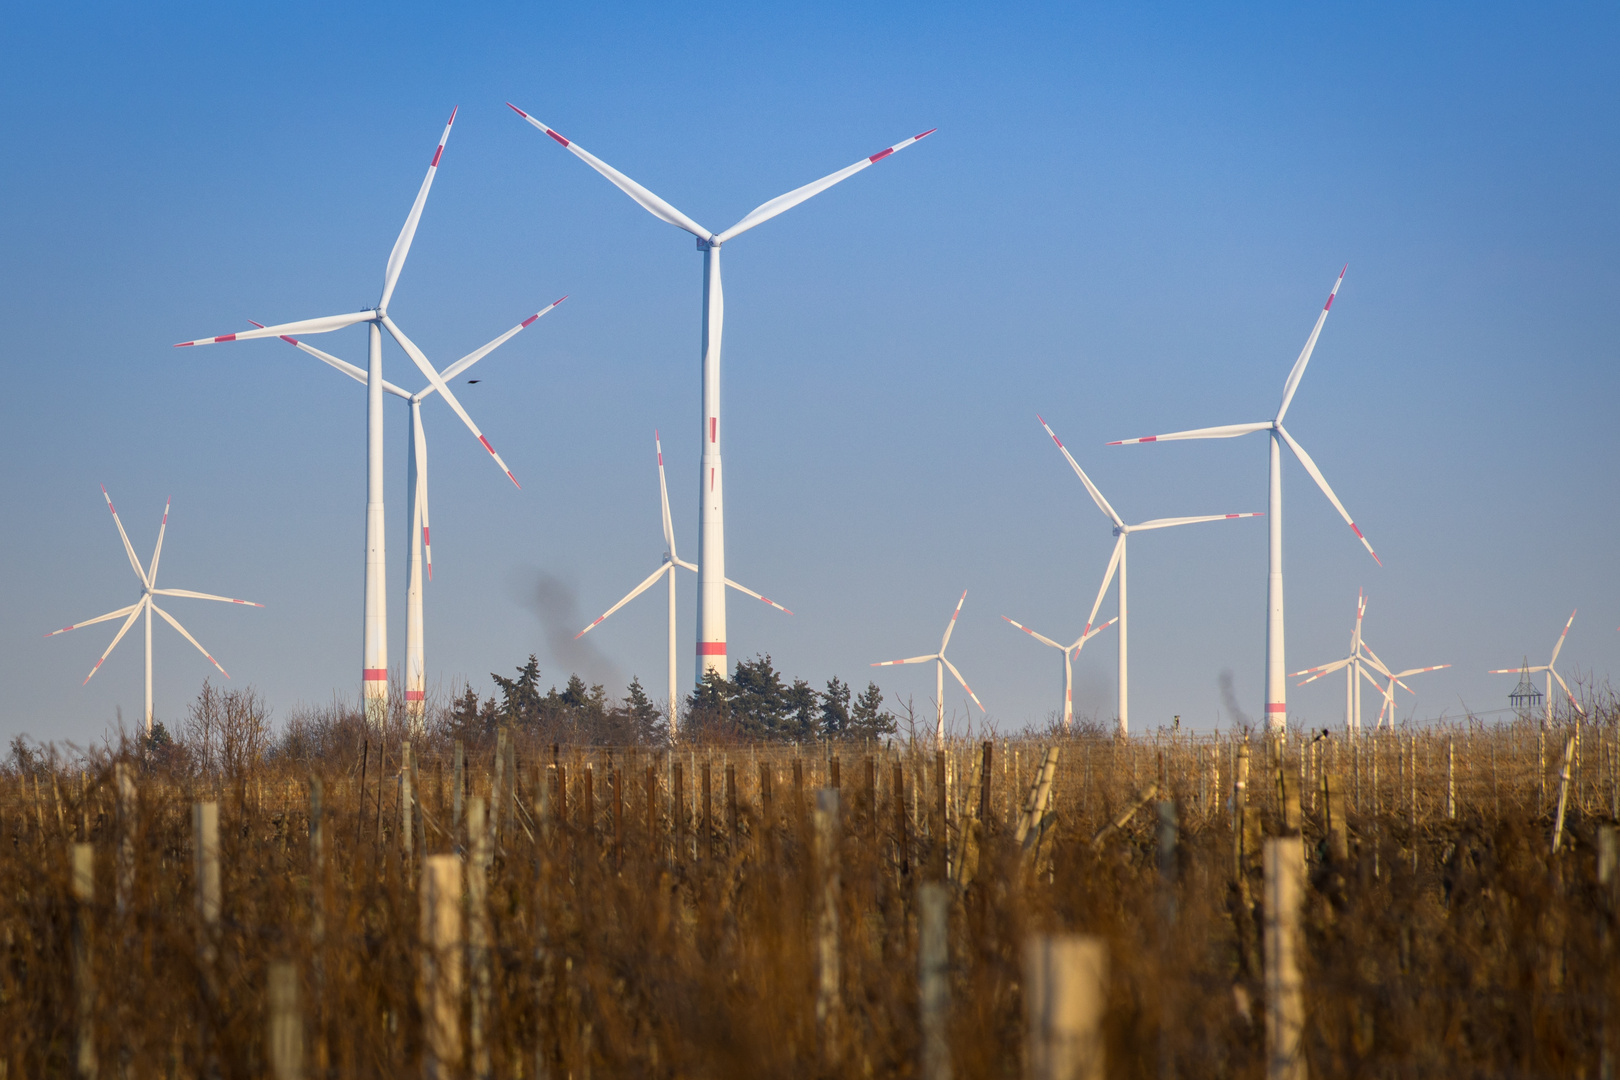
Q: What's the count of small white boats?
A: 0